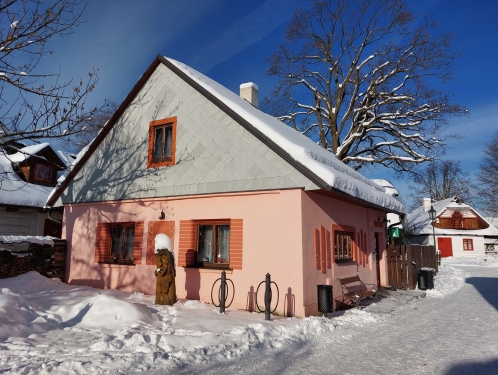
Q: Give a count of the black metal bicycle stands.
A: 2